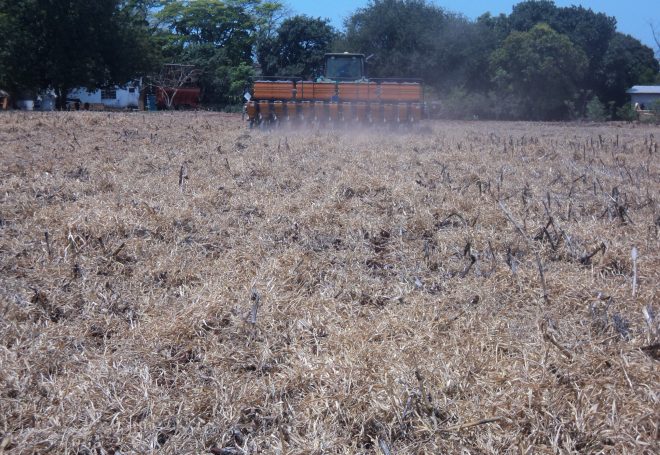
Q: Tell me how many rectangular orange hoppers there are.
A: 4